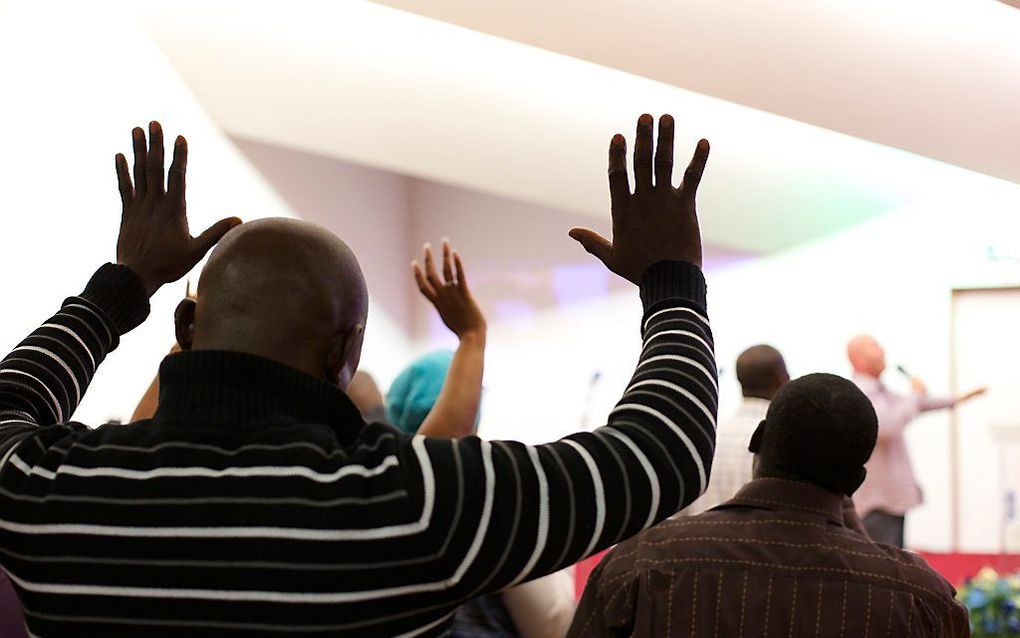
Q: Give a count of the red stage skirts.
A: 1